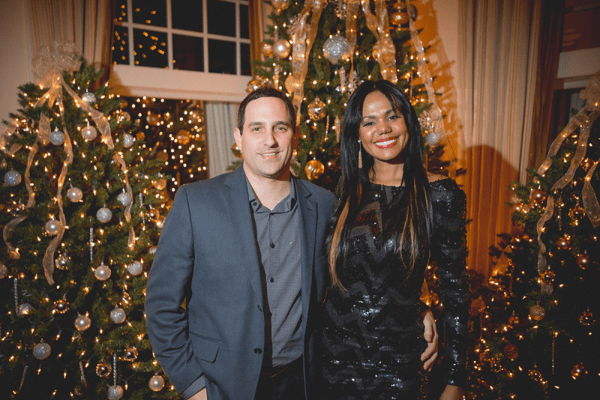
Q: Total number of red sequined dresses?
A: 0